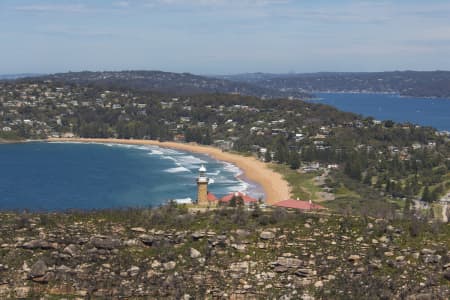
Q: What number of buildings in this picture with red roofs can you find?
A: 3